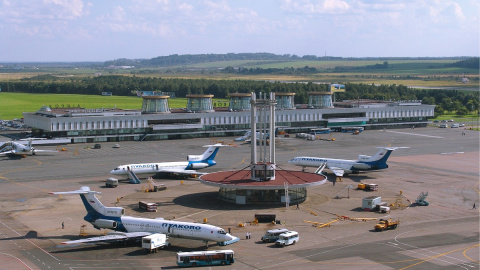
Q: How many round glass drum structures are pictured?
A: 5